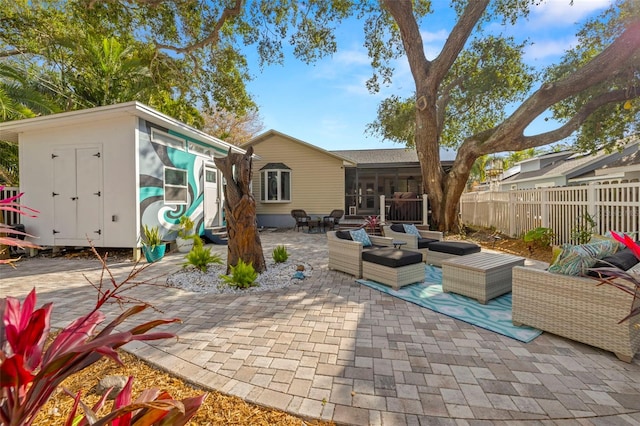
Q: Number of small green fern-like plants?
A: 3